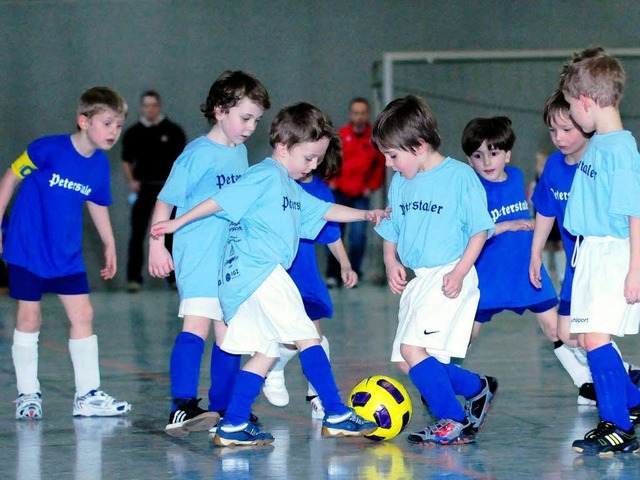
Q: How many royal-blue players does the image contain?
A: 4